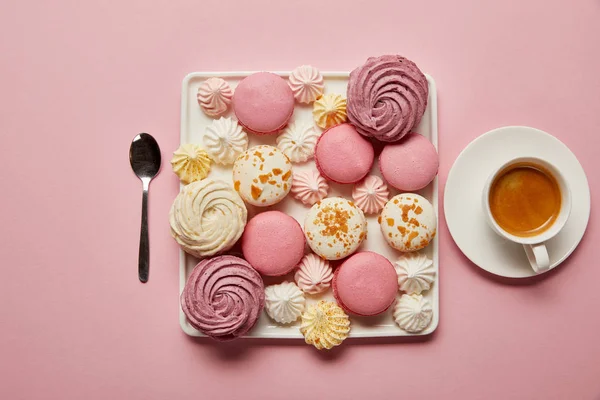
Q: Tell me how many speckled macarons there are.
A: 3